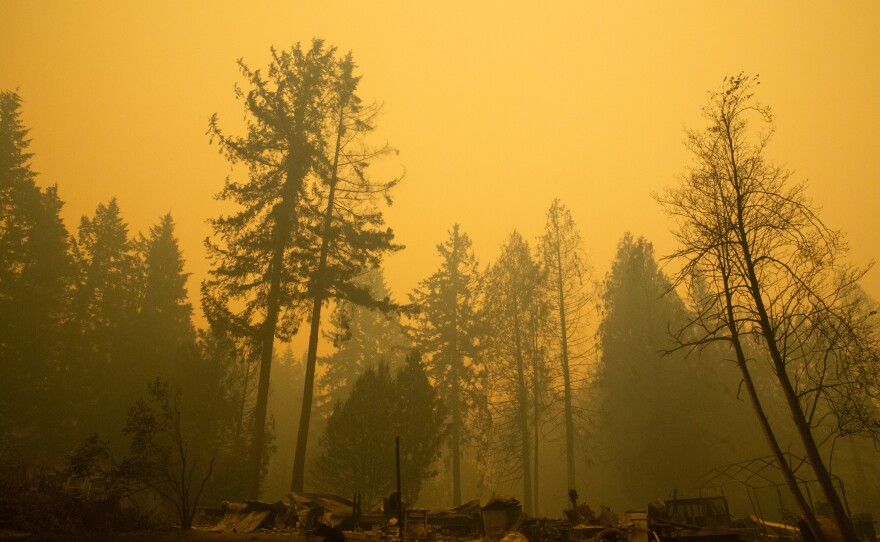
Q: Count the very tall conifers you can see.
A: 2